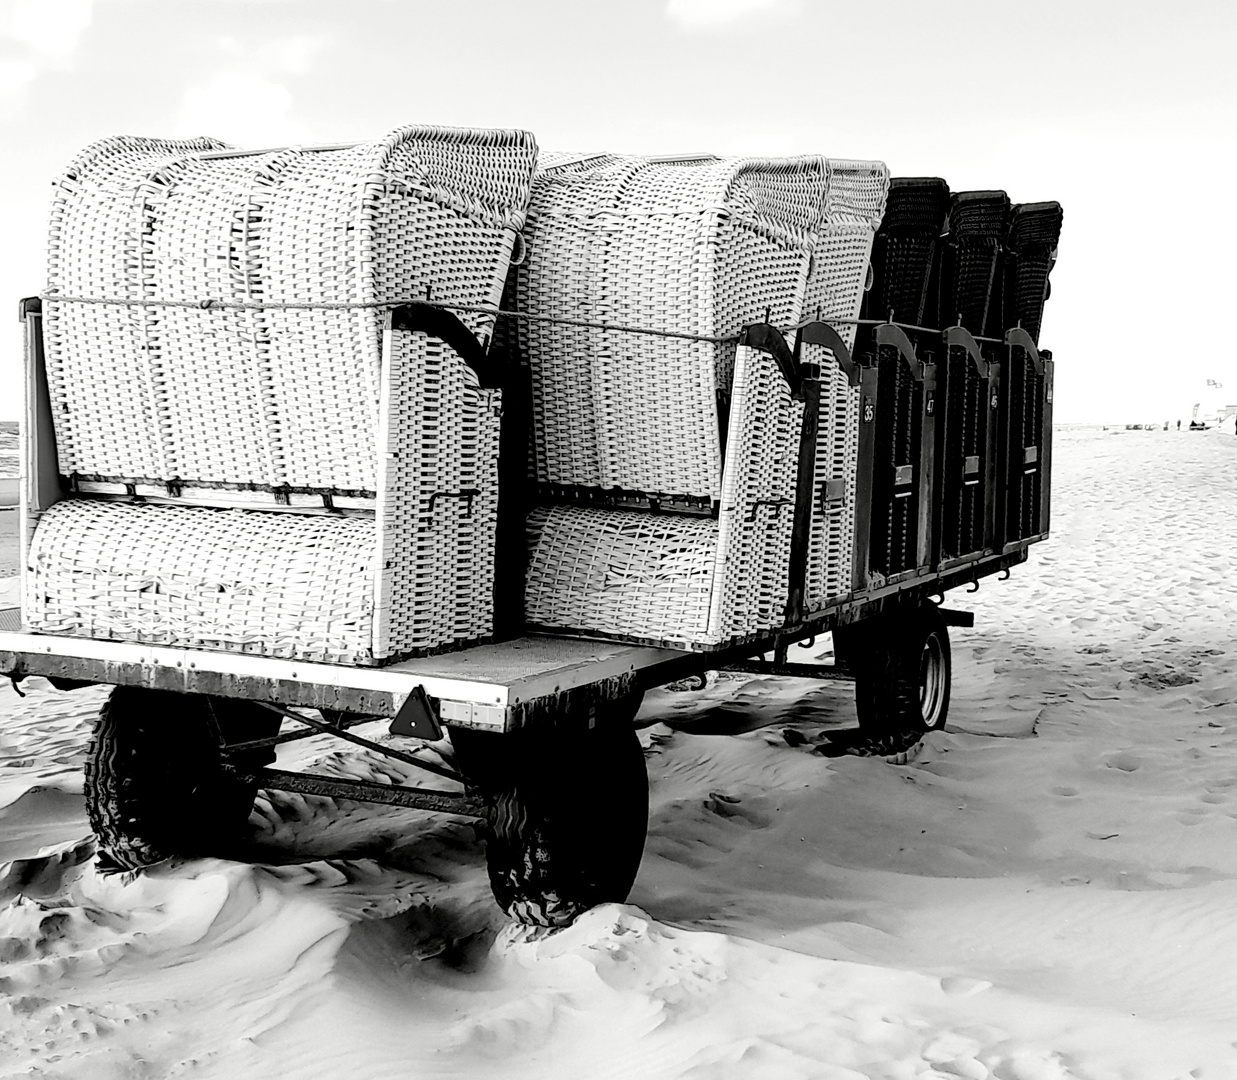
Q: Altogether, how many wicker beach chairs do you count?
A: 6